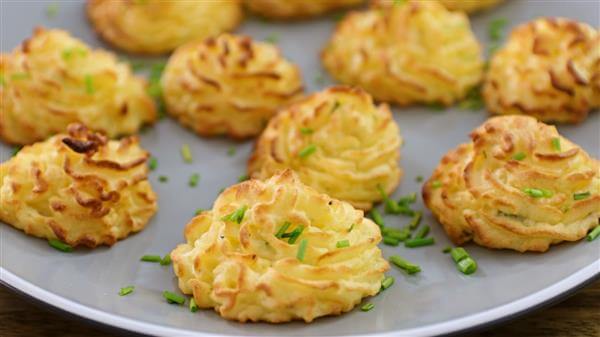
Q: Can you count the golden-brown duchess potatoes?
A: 11